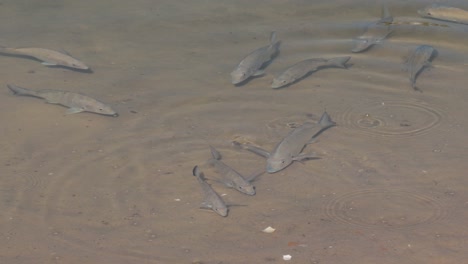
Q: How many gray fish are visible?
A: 10